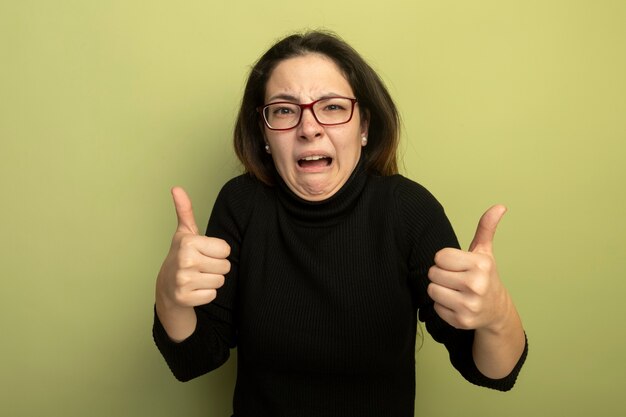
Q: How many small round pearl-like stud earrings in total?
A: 2